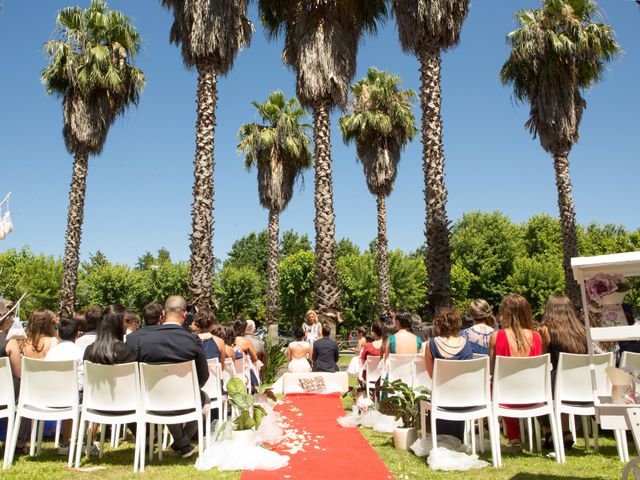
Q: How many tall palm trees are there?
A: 7